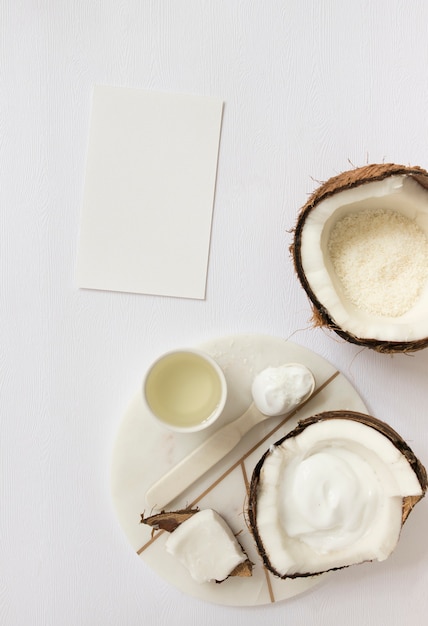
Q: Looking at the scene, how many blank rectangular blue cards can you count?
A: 0